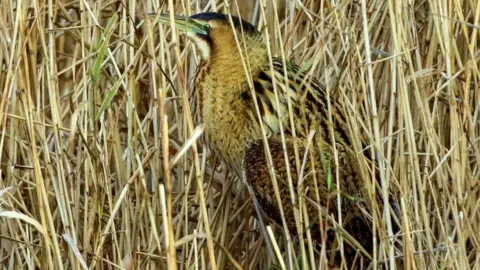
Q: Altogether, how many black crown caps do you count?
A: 1